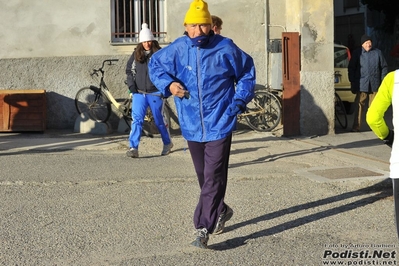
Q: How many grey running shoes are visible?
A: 4